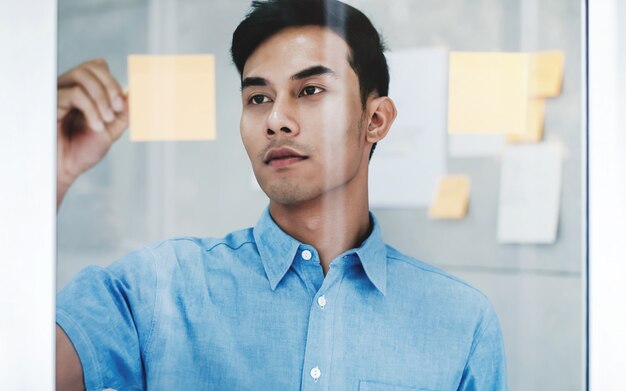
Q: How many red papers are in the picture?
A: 0